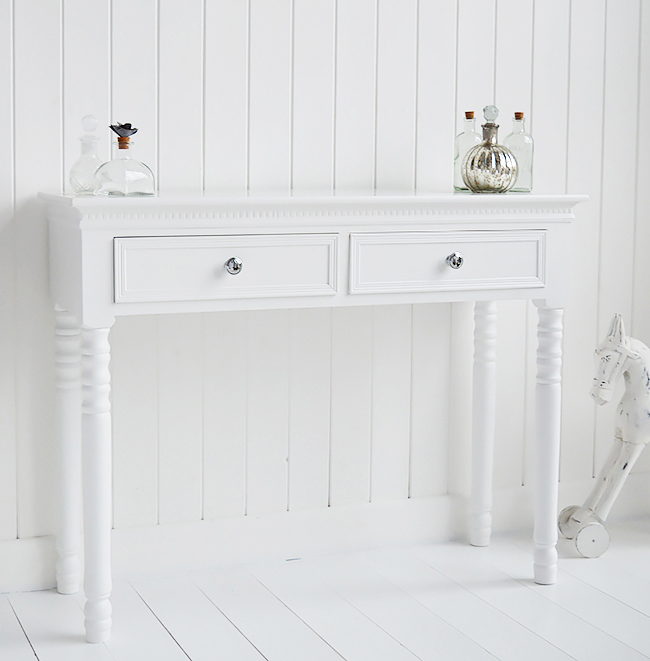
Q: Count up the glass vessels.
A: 5